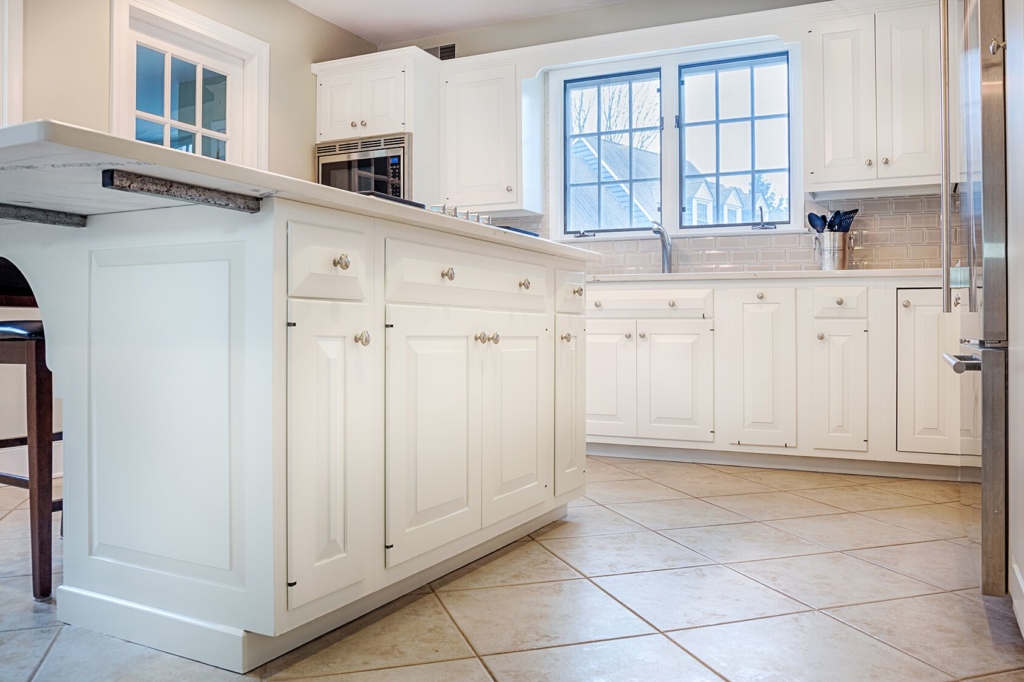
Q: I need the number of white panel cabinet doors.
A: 14